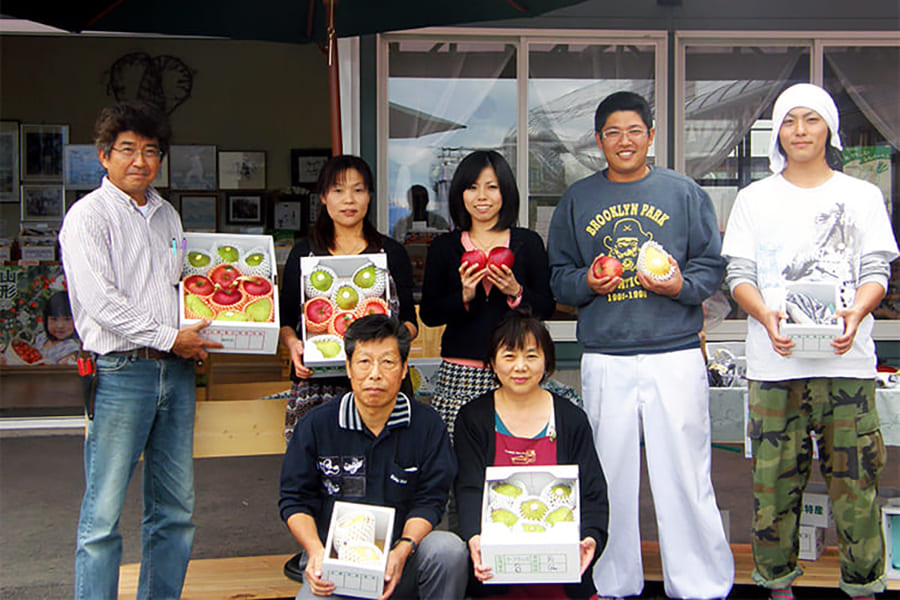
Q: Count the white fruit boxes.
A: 5